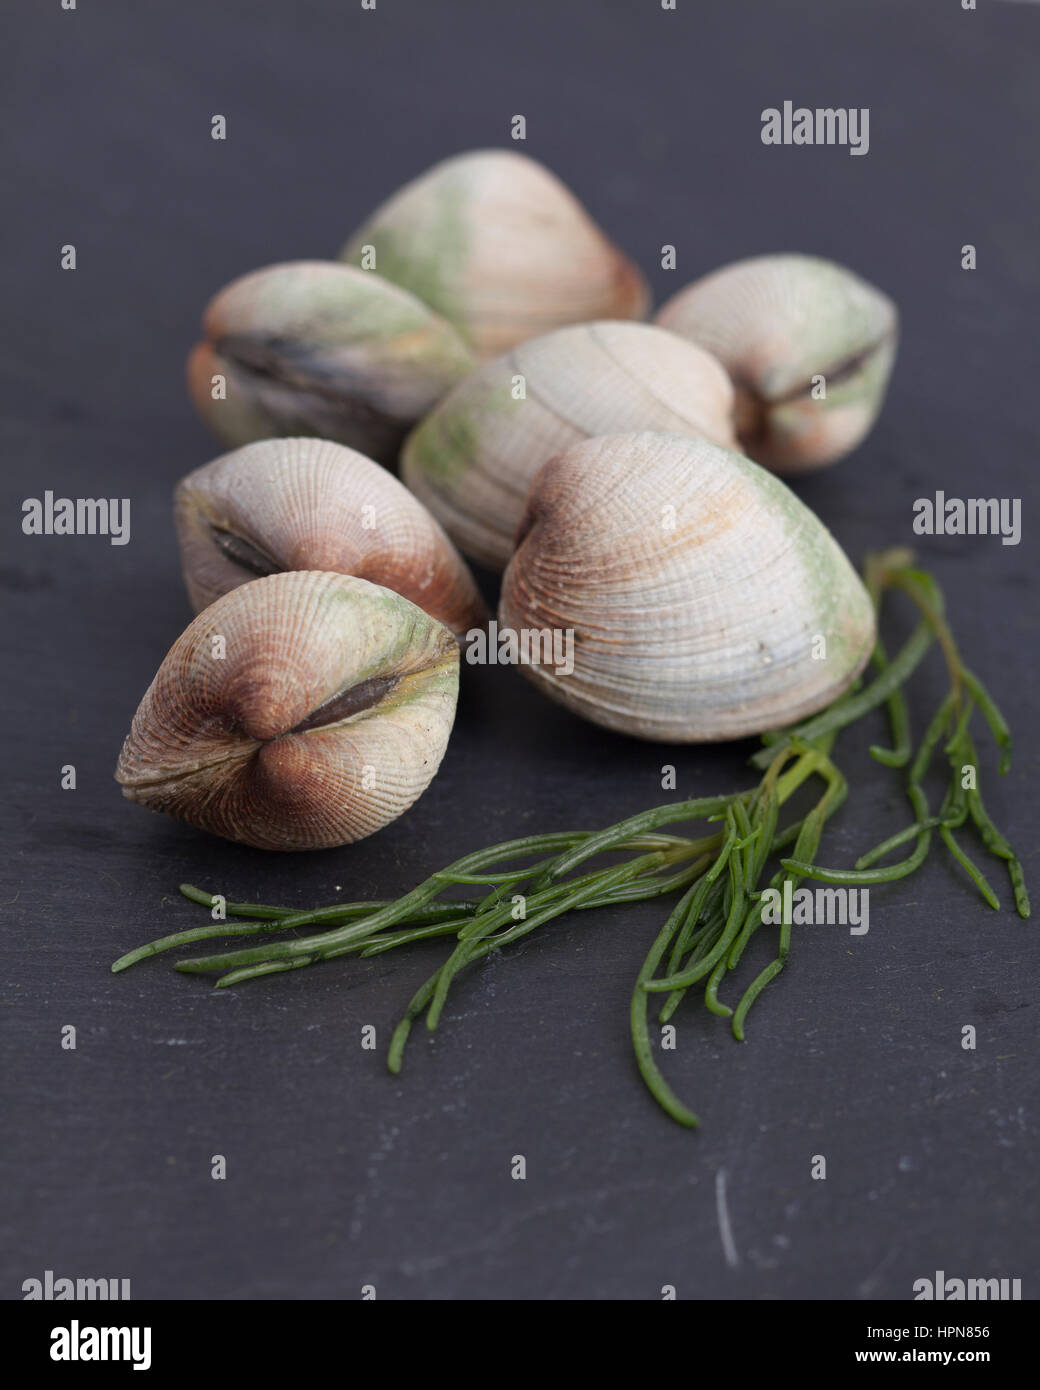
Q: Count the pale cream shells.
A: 7